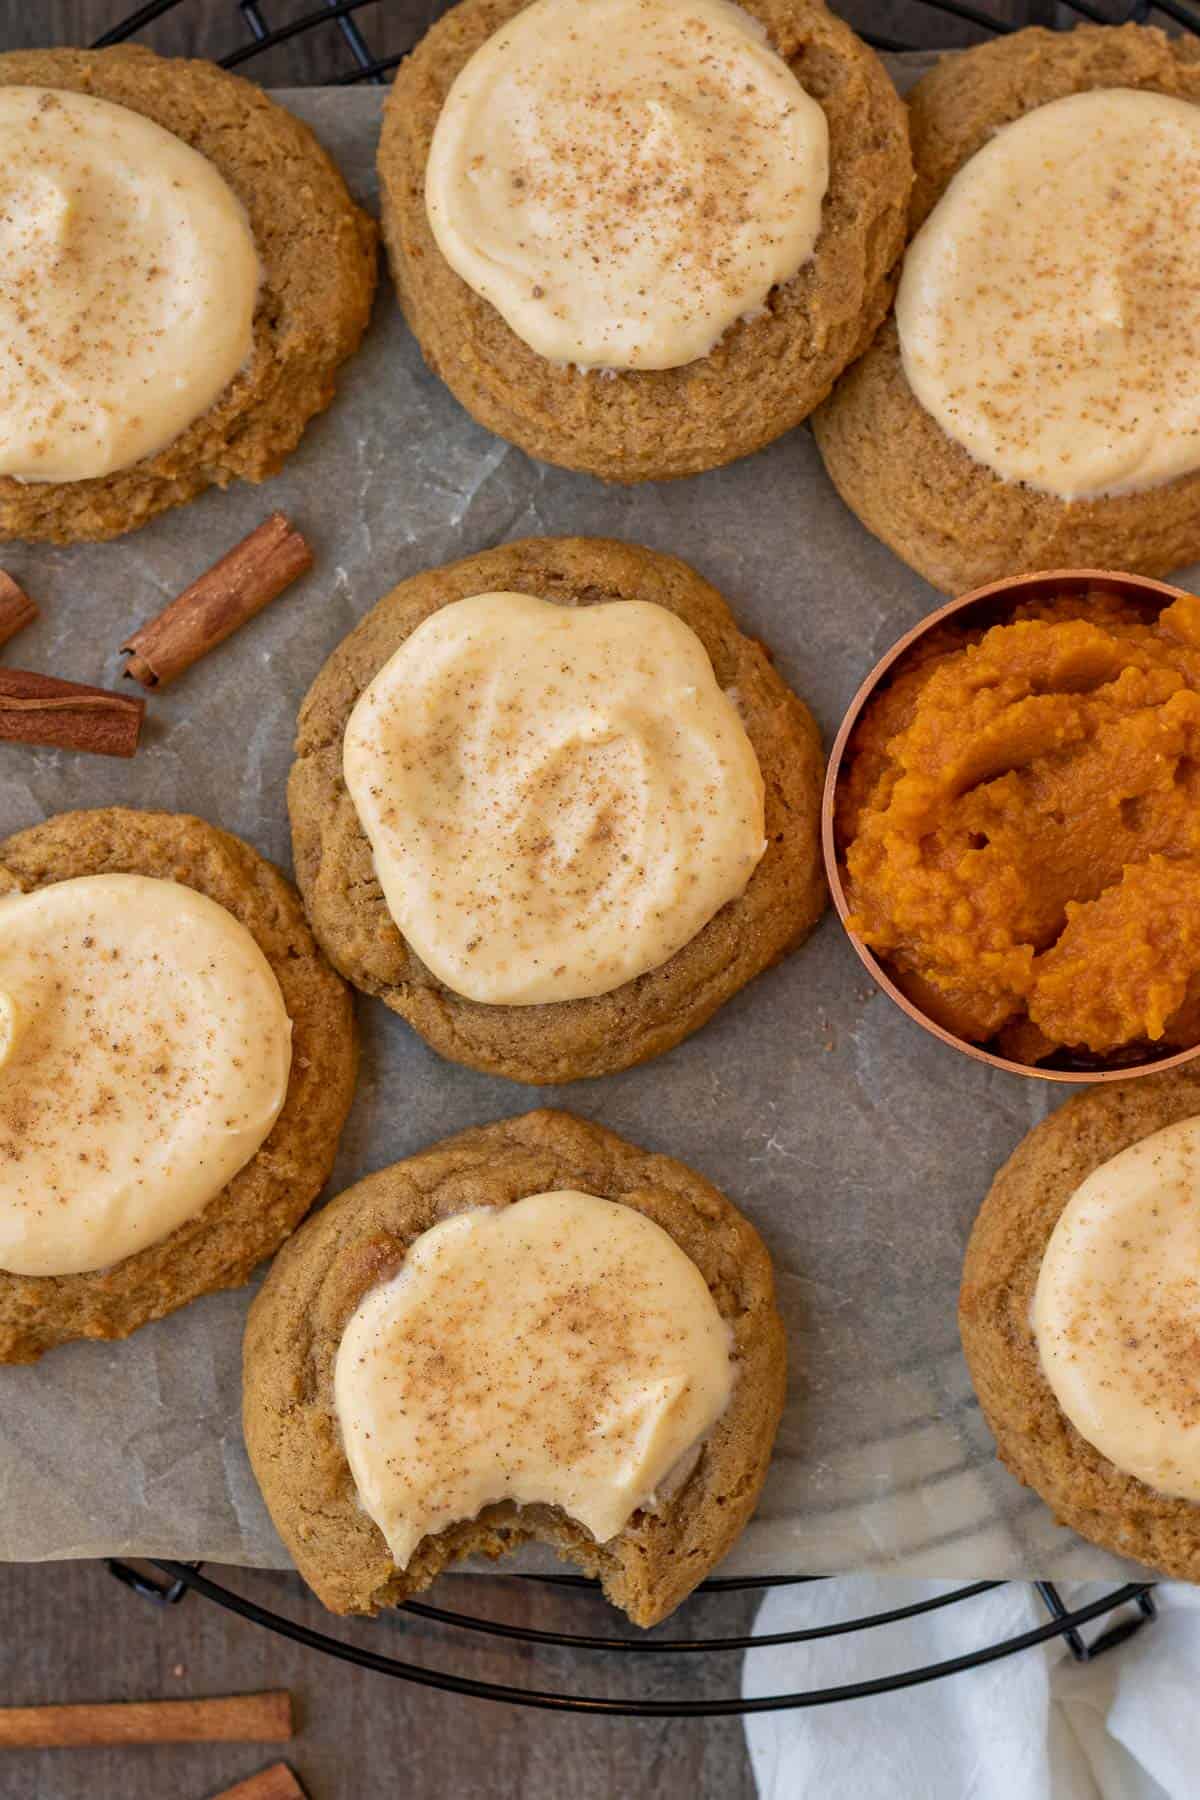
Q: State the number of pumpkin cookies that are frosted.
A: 7